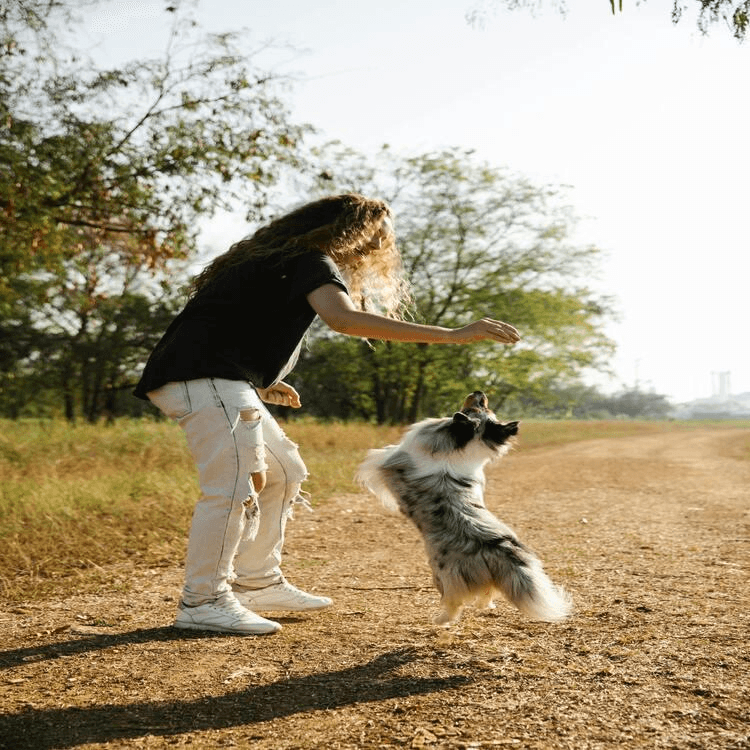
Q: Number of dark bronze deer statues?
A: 0